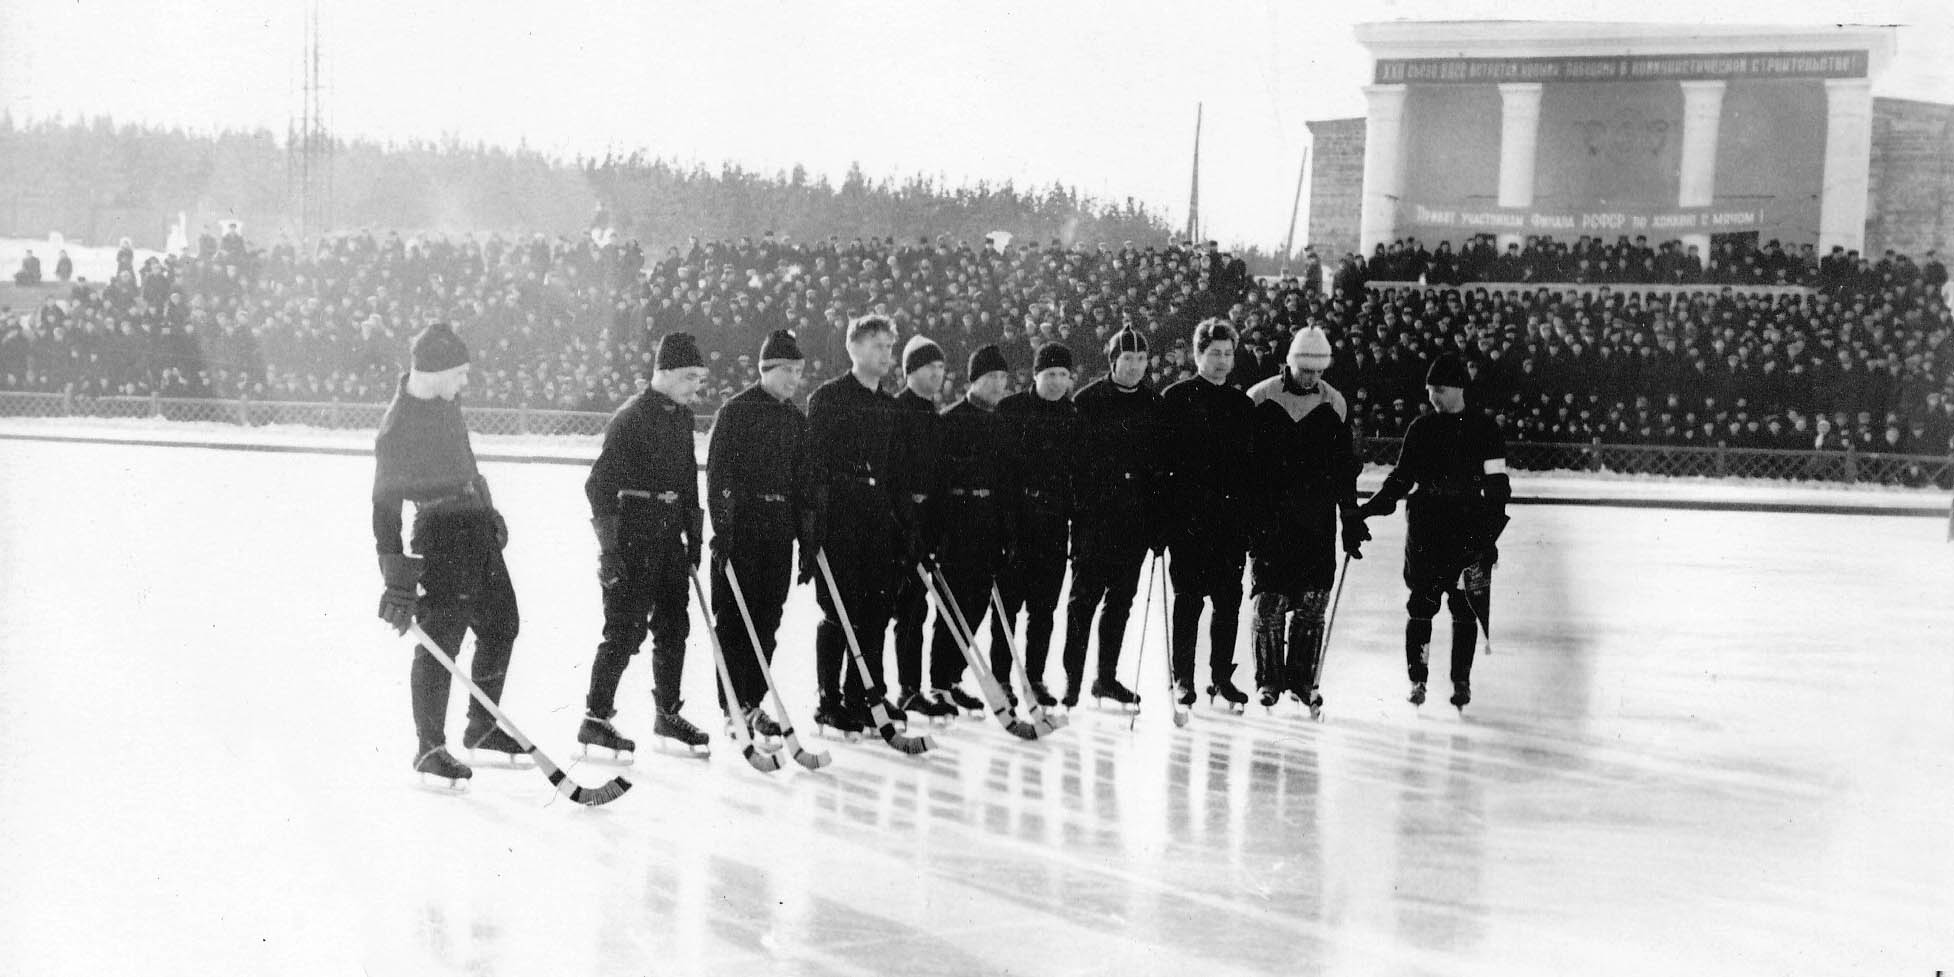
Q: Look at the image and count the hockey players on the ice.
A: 11